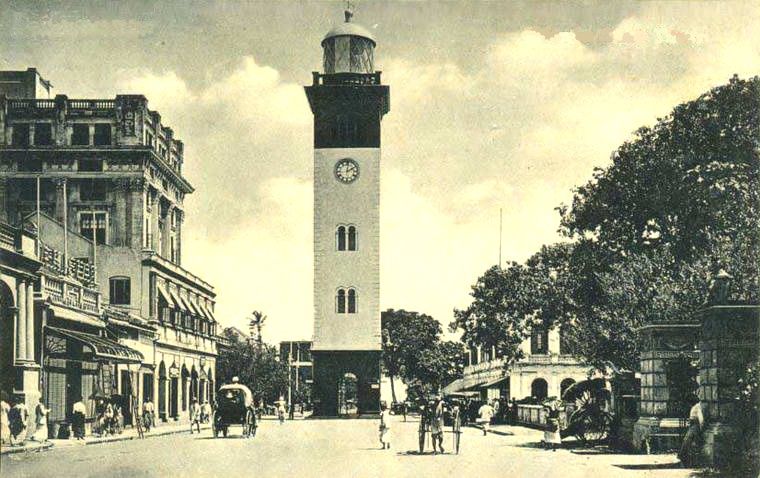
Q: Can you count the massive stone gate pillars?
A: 2